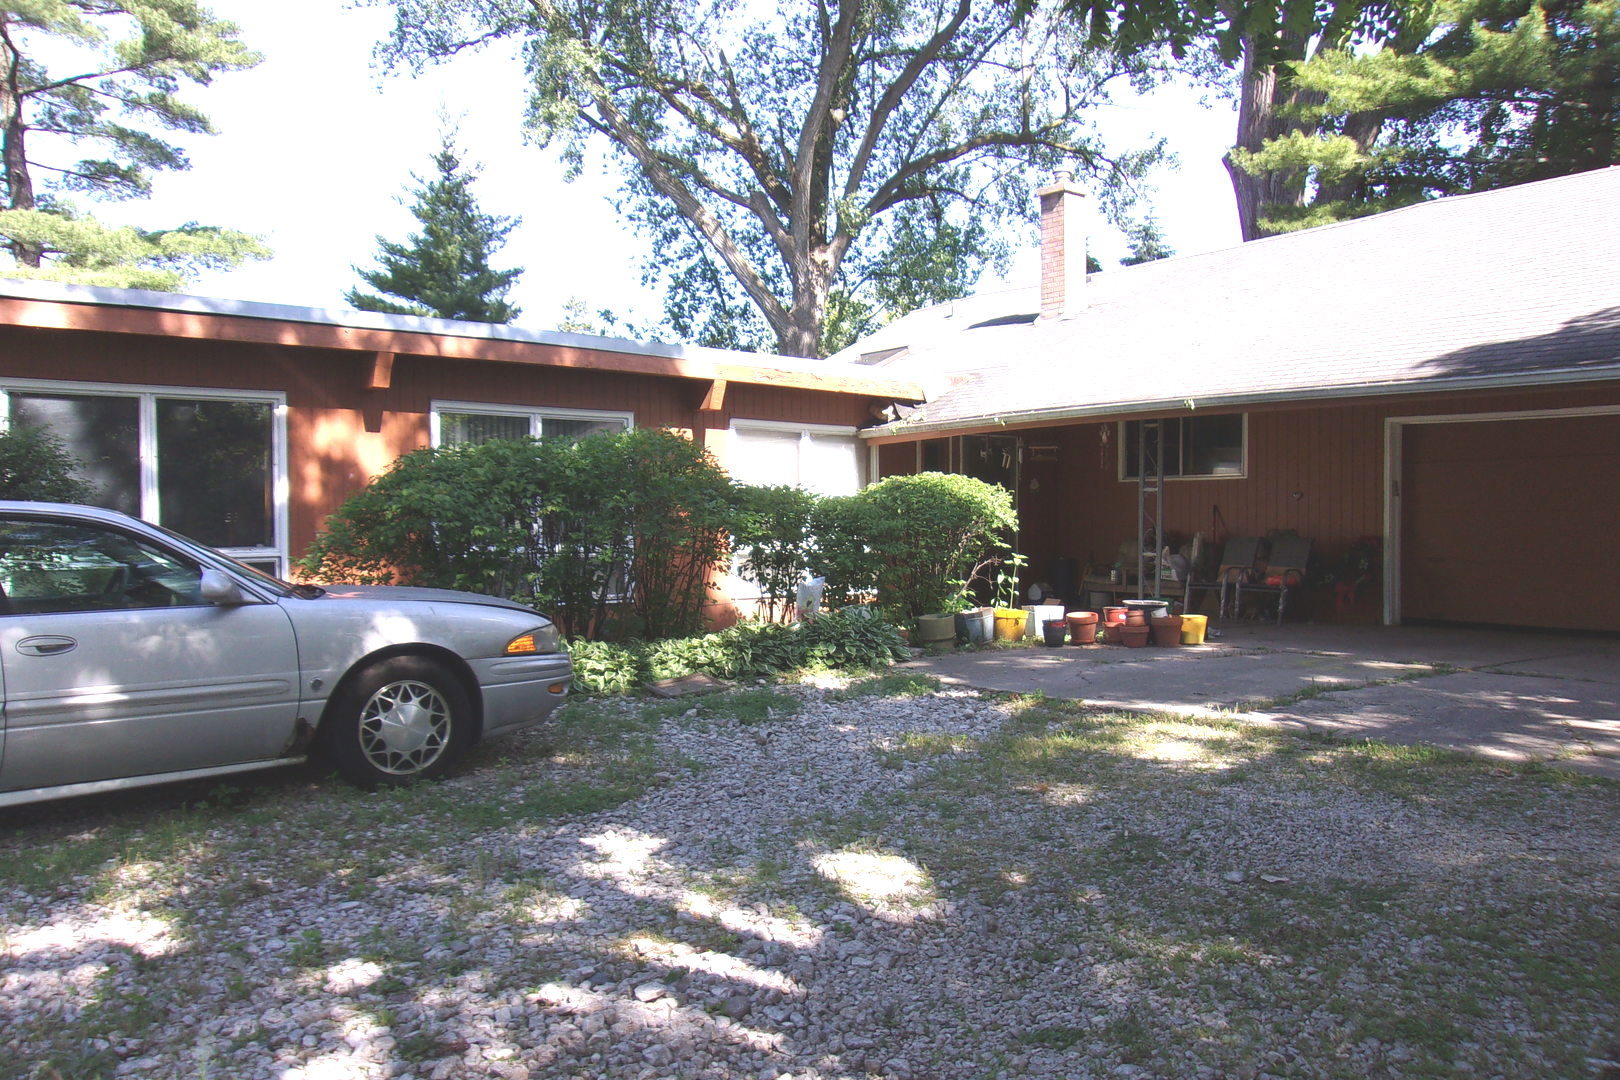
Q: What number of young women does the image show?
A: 0